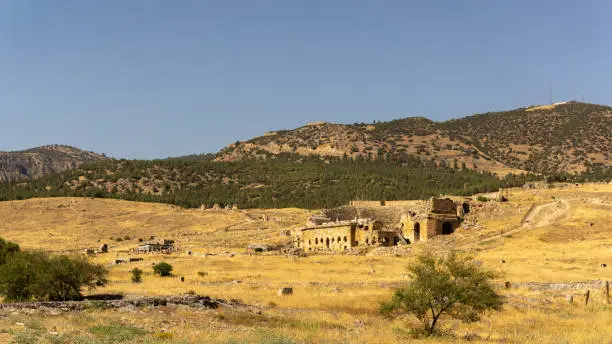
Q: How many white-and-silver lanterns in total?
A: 0